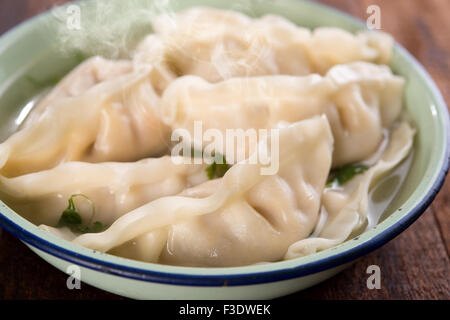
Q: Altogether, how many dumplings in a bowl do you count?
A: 6